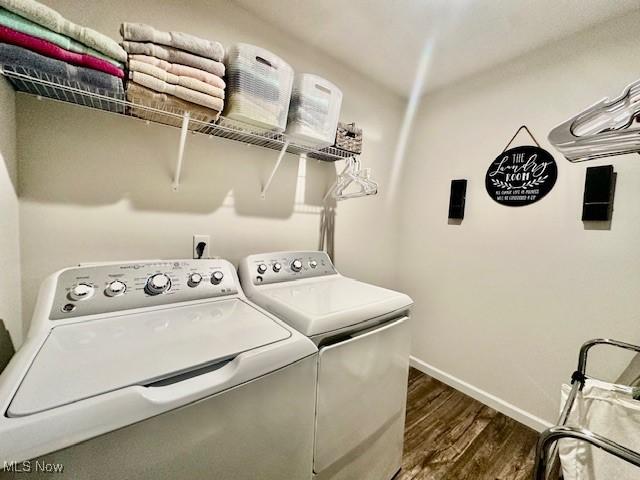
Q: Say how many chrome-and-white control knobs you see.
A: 9